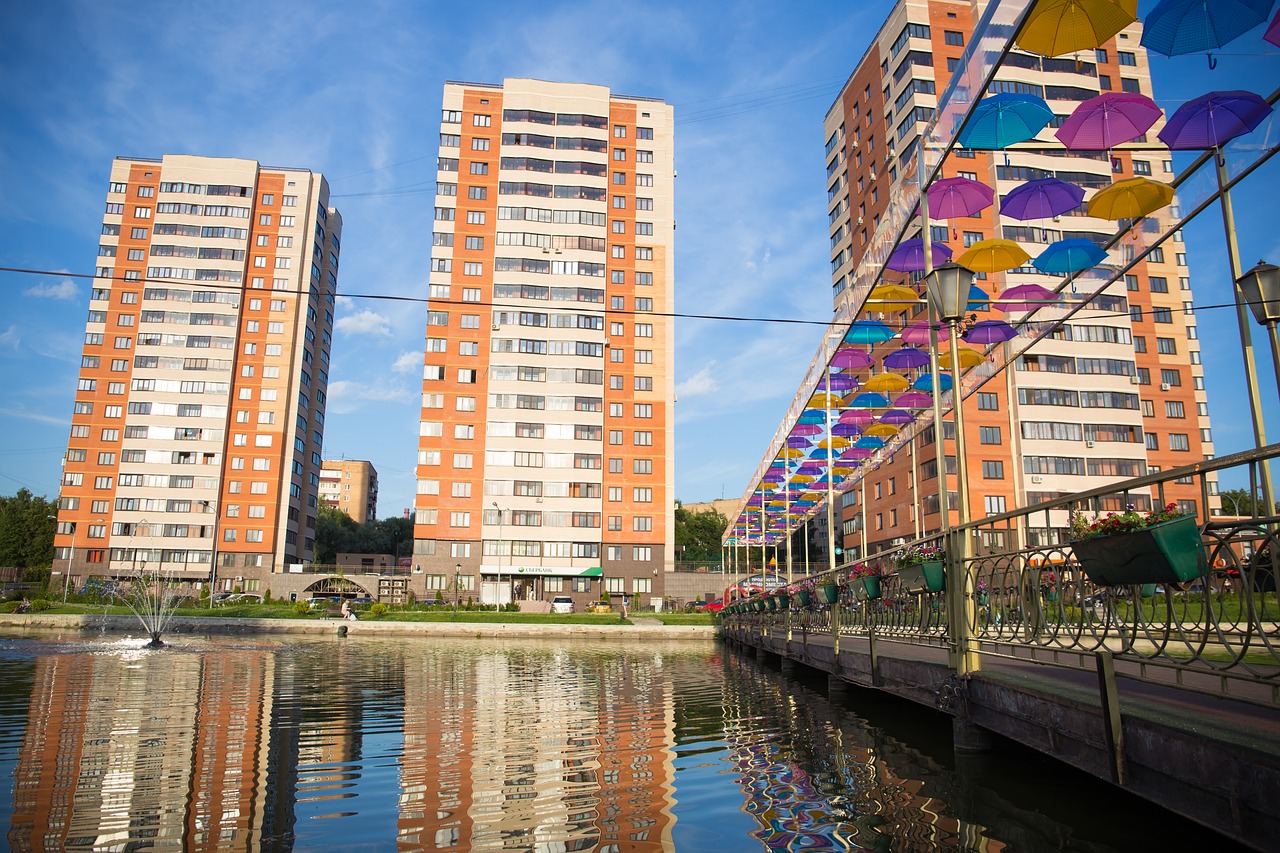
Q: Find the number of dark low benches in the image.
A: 1